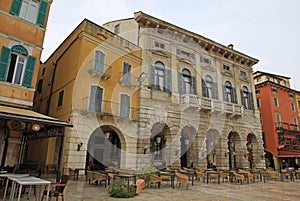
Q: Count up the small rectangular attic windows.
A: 5